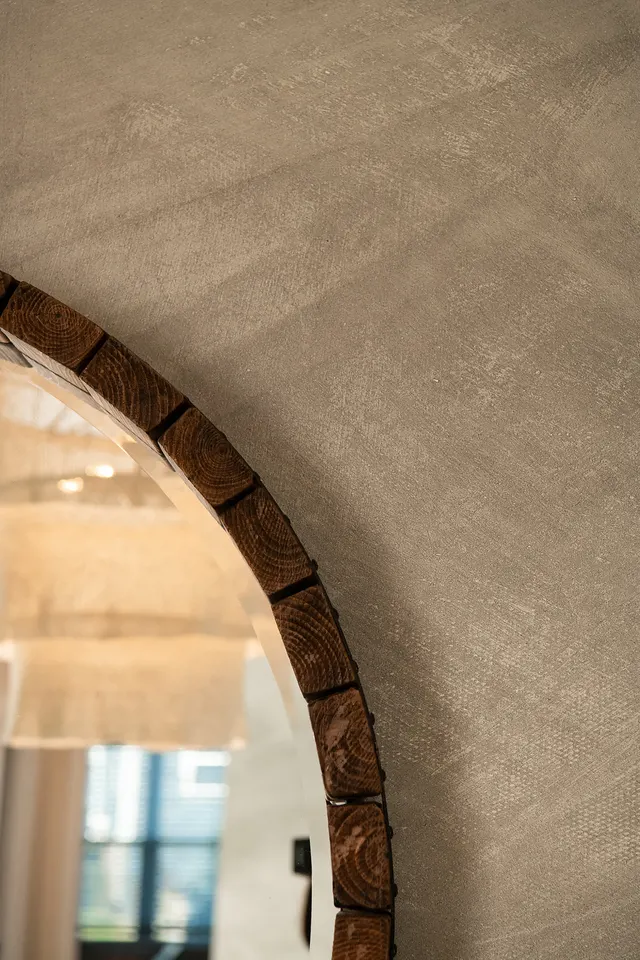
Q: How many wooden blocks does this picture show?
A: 9